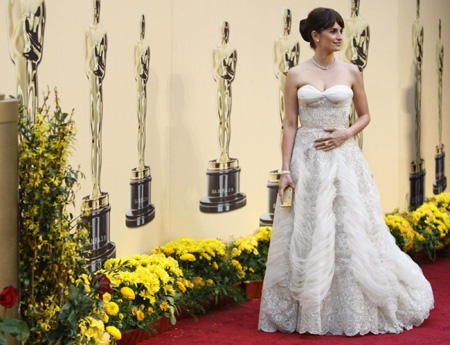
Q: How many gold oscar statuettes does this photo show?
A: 8